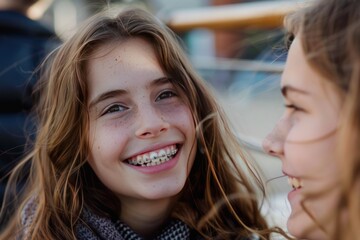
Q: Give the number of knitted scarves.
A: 1